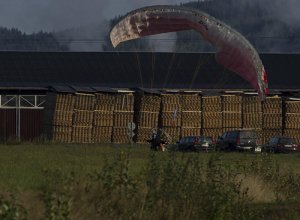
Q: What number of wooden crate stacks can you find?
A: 12